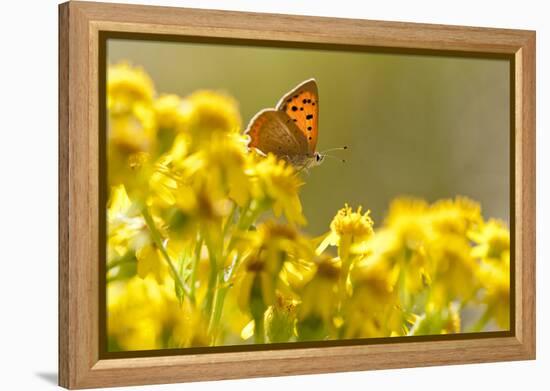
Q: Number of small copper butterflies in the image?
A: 1